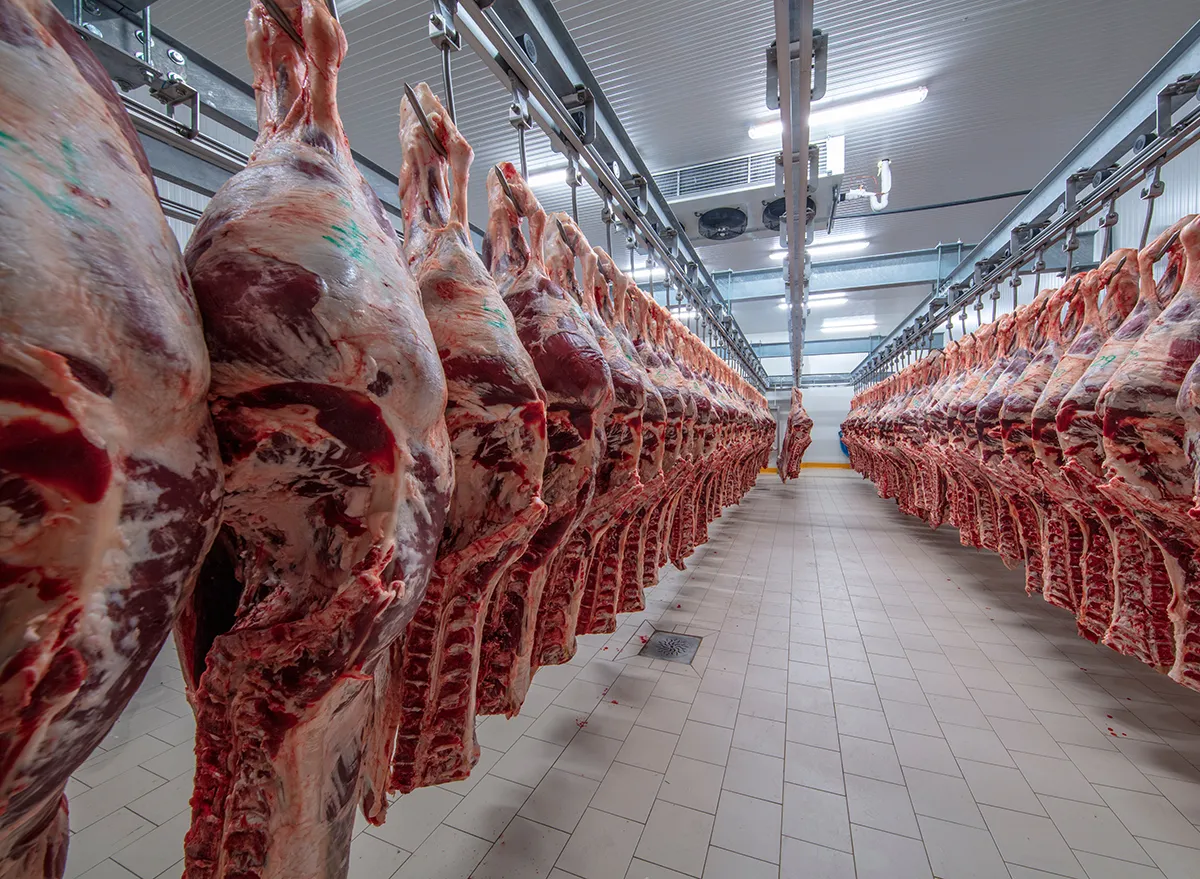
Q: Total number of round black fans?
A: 2